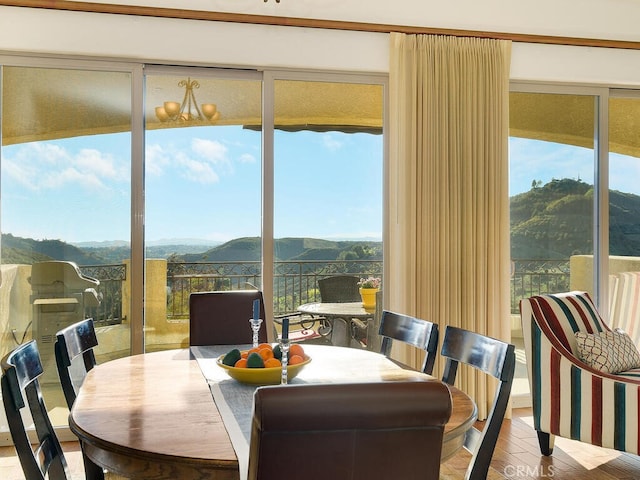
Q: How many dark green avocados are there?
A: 3